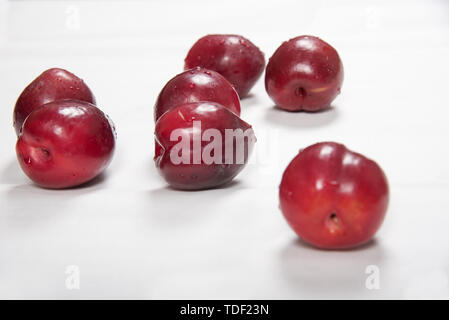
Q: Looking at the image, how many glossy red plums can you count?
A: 7